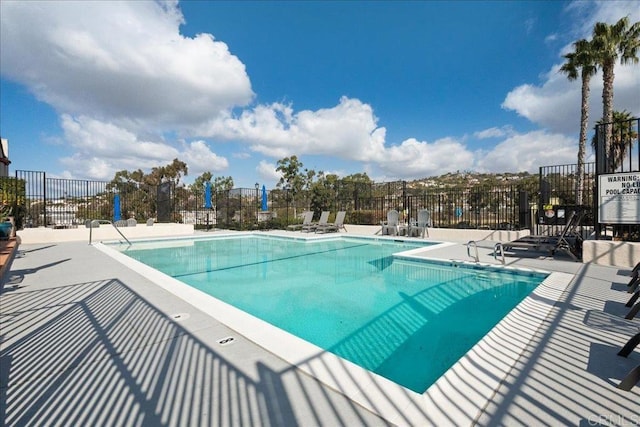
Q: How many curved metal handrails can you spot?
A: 3